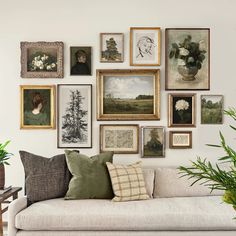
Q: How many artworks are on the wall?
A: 13